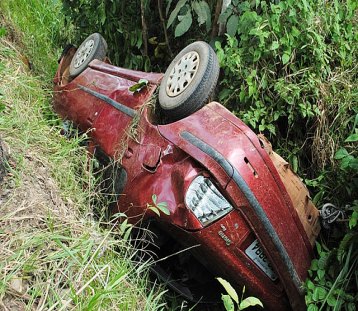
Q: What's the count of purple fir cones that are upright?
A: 0